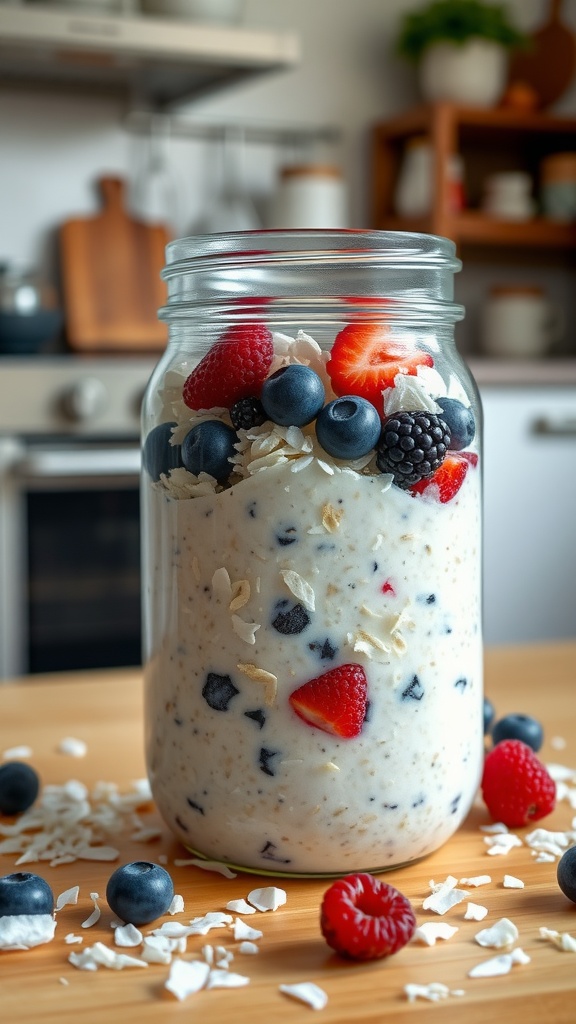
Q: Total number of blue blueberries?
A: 11